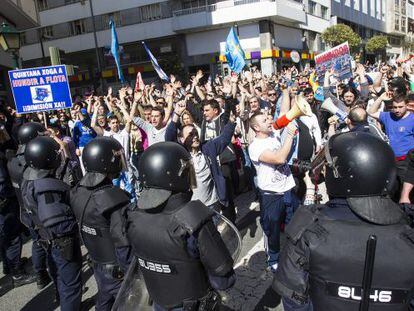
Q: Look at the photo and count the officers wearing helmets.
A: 5